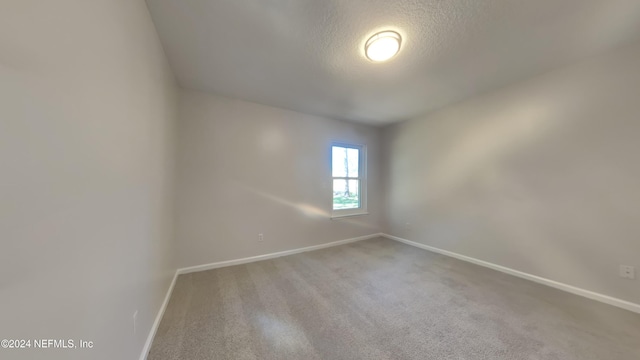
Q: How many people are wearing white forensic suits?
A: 0